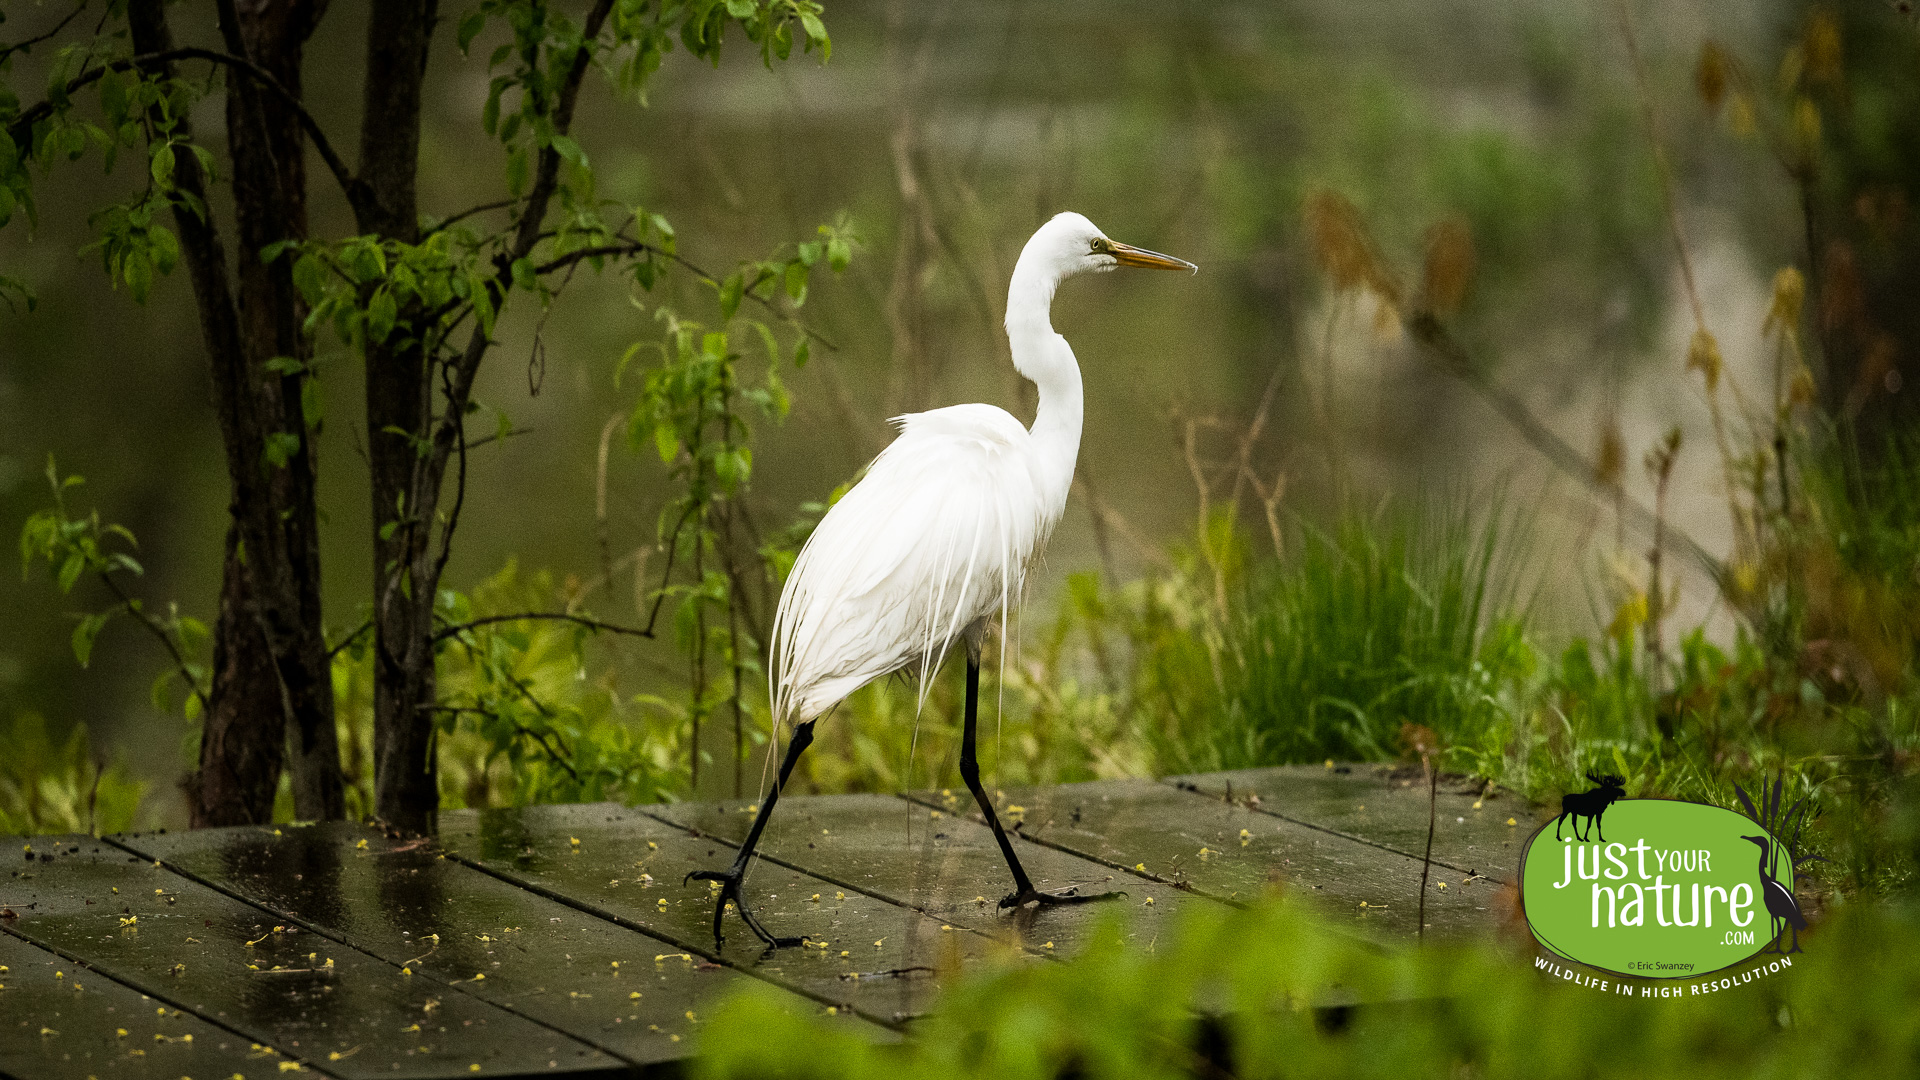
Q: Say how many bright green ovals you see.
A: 1